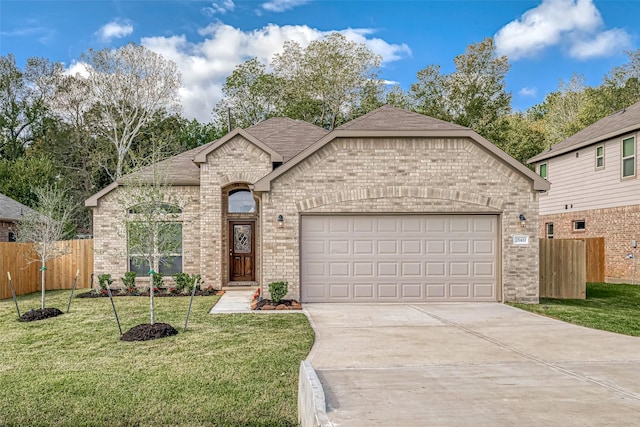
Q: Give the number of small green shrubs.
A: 6